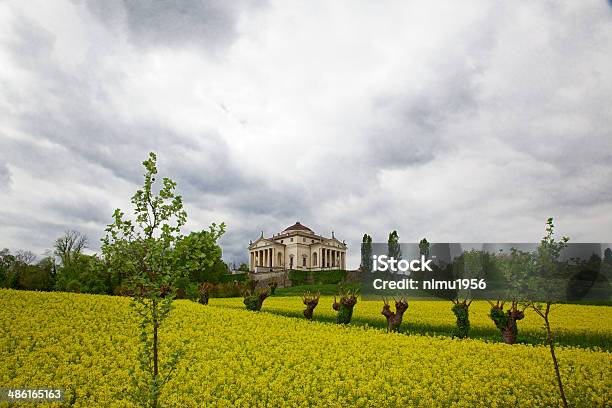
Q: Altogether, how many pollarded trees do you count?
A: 7